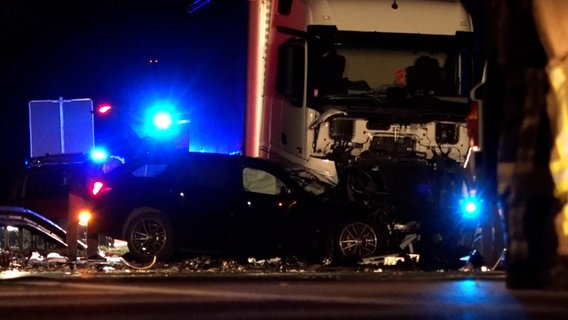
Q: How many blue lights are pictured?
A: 3